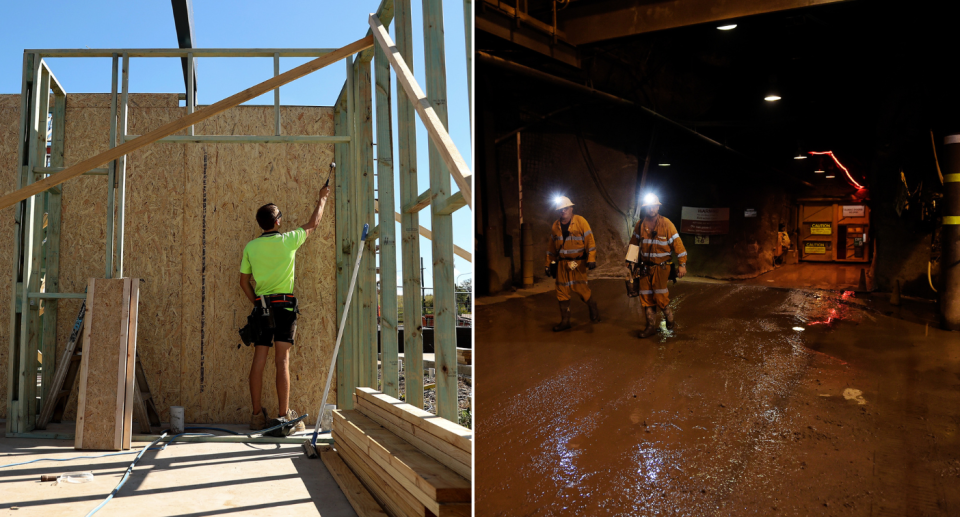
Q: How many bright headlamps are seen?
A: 2